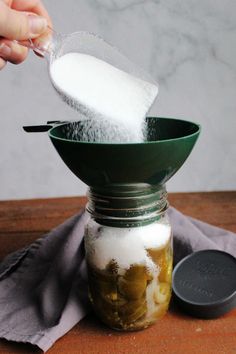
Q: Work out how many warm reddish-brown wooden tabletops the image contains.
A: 1